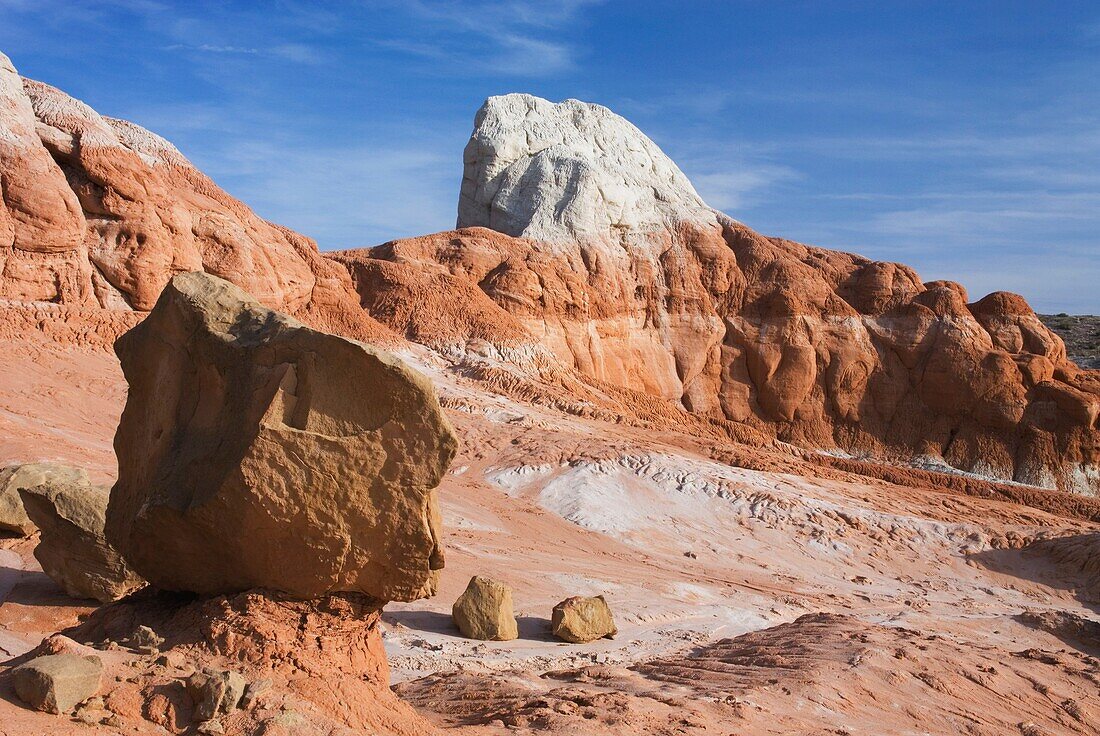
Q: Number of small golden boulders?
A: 2